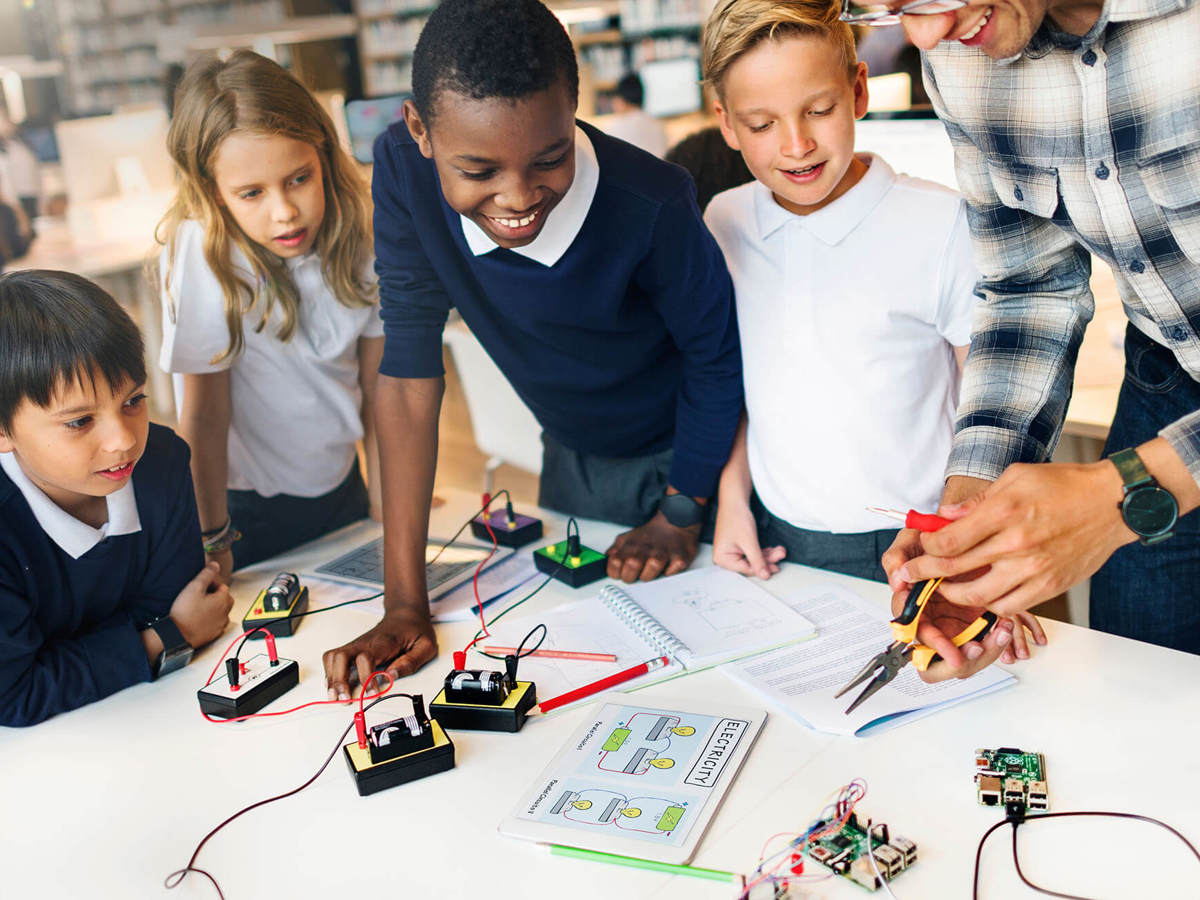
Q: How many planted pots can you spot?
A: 0